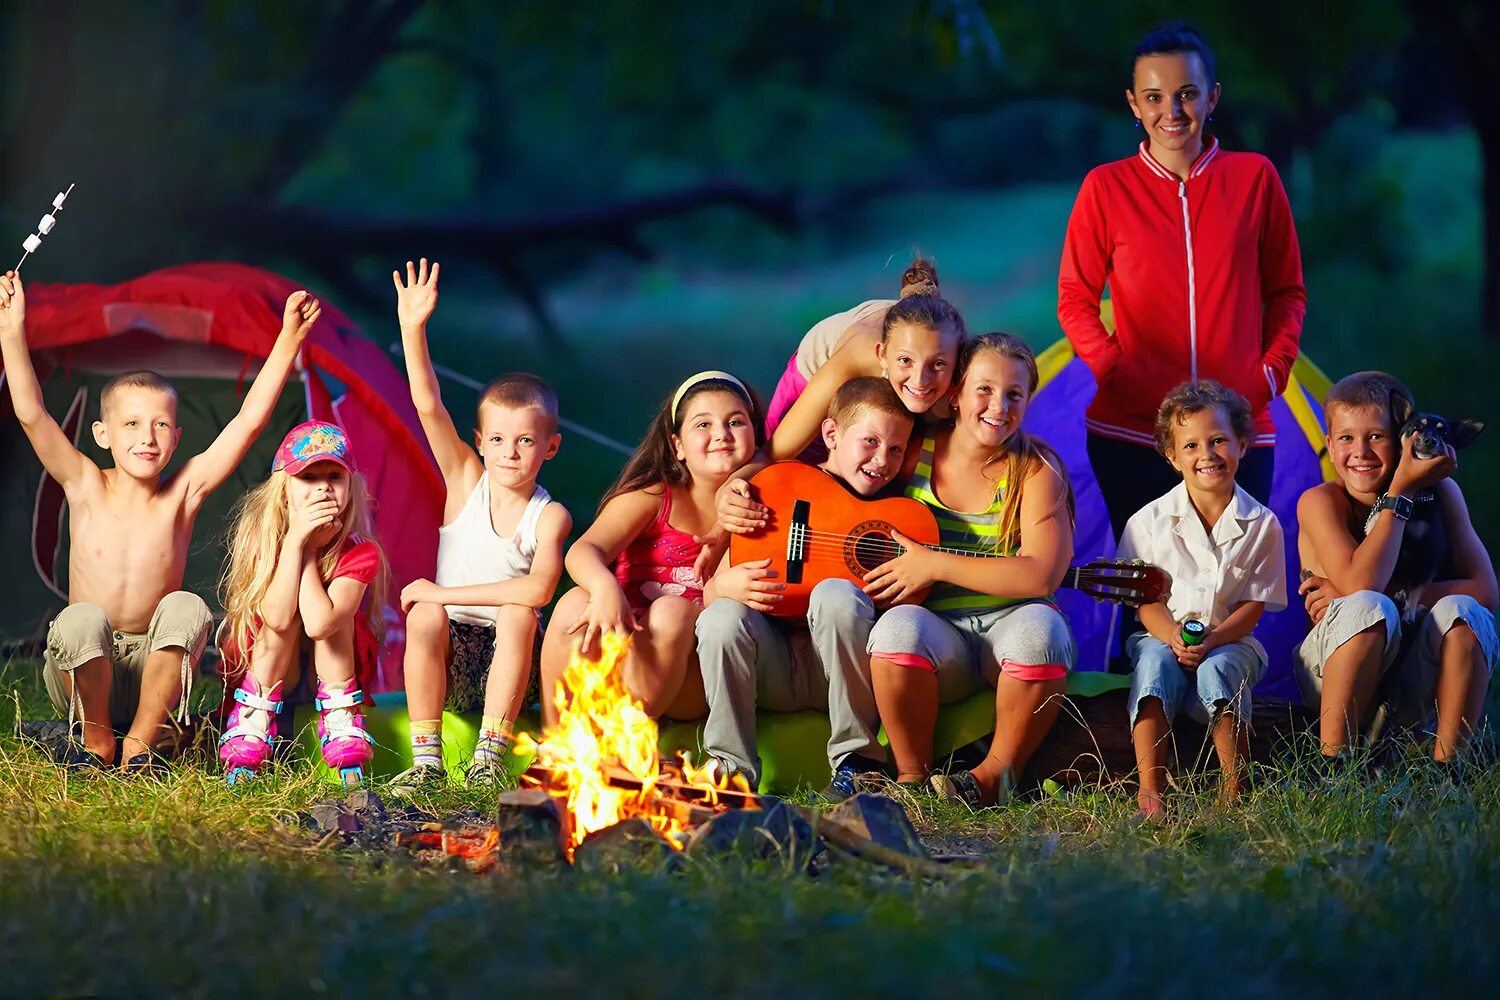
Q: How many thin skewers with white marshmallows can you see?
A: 1